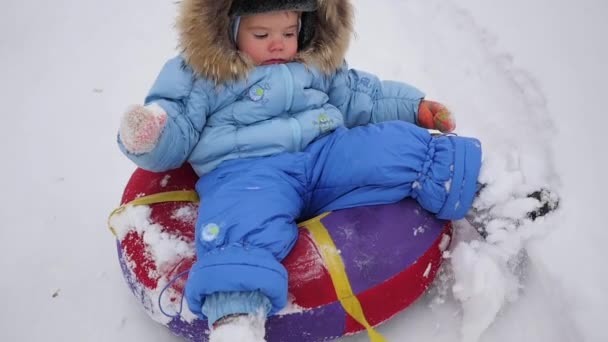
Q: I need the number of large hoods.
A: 1